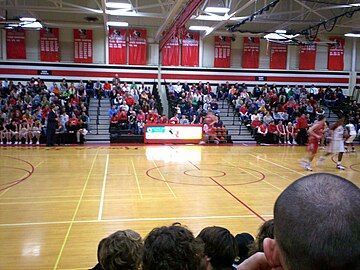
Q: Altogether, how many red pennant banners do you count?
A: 12